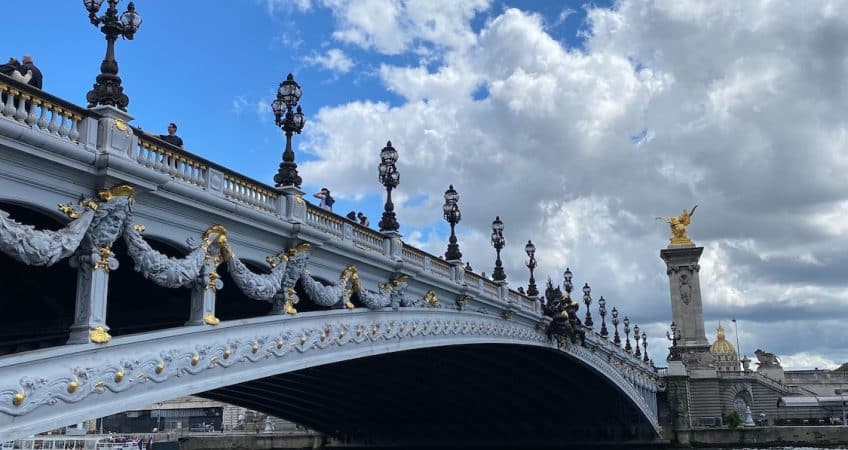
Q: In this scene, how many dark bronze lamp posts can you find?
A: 14